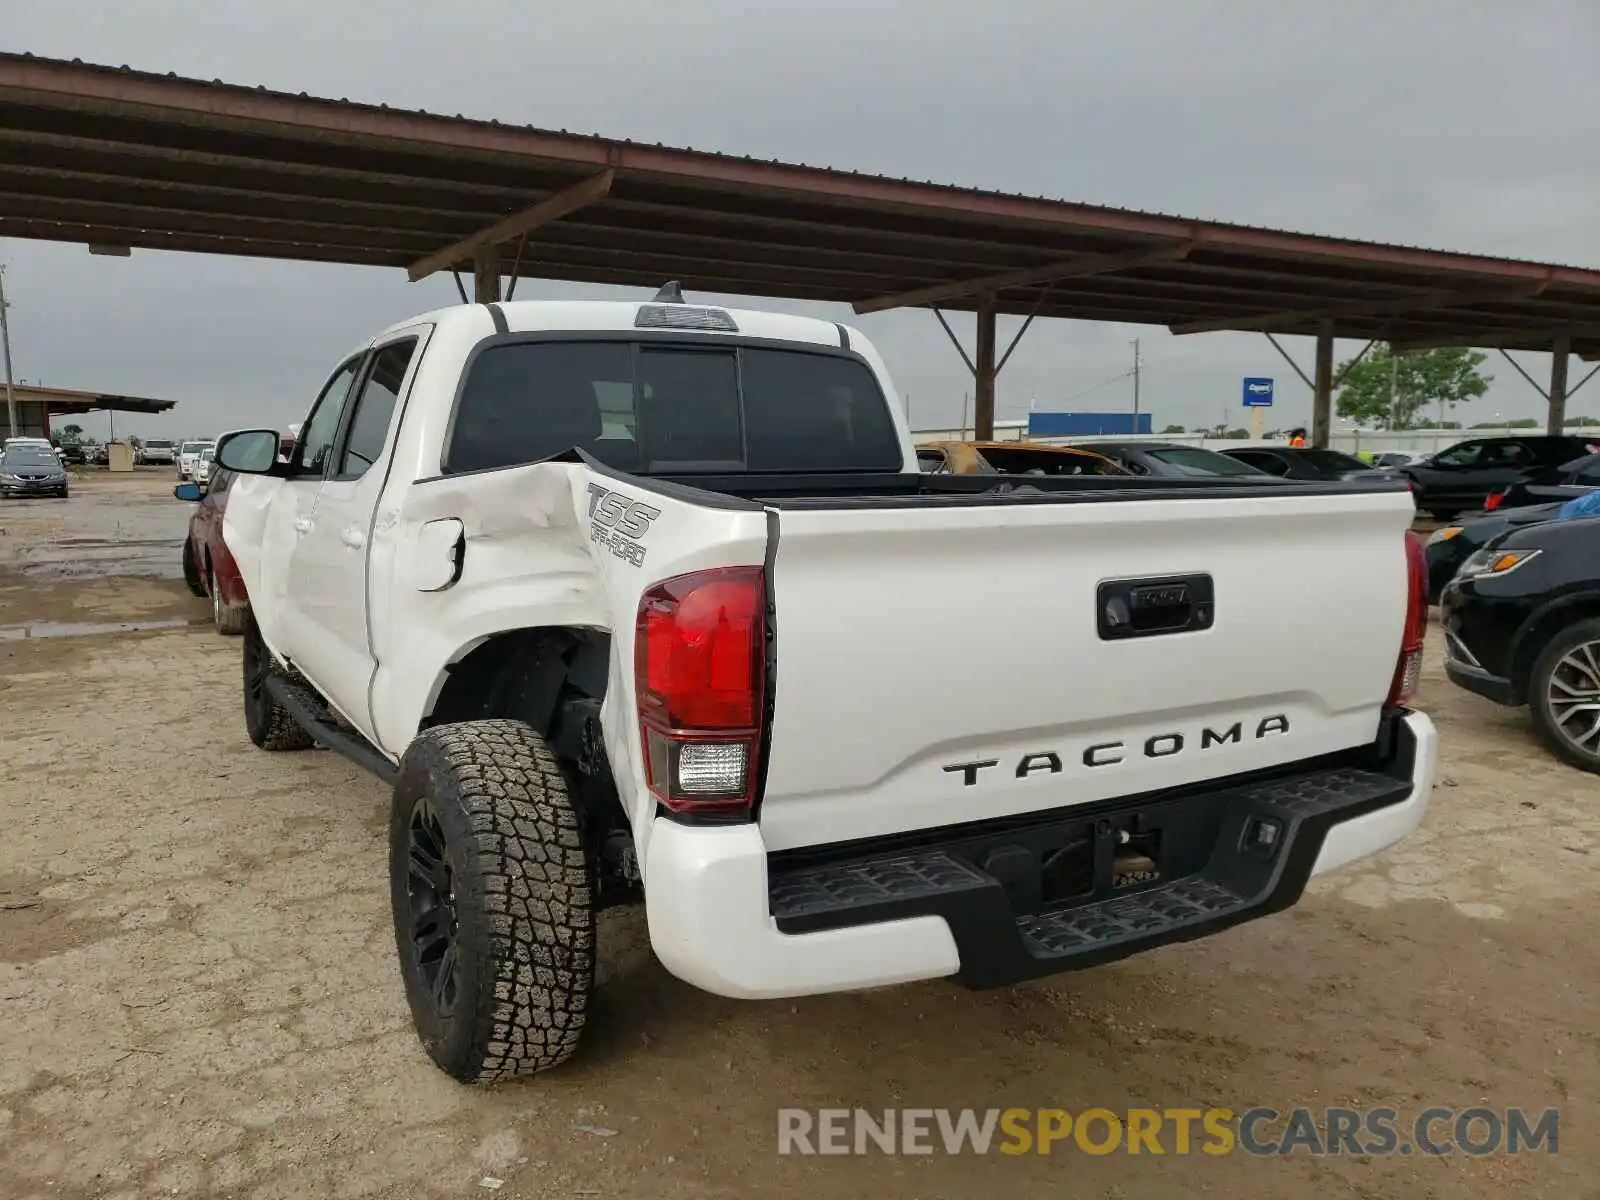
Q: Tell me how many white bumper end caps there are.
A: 2